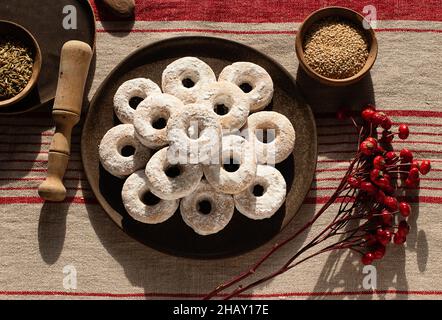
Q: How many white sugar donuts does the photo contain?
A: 13